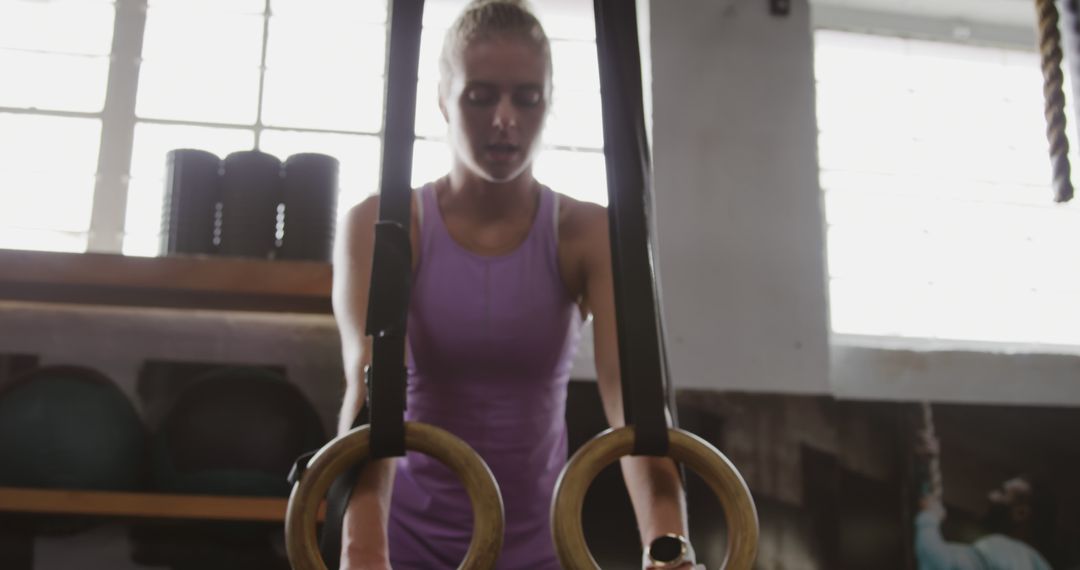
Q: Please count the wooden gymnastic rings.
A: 2